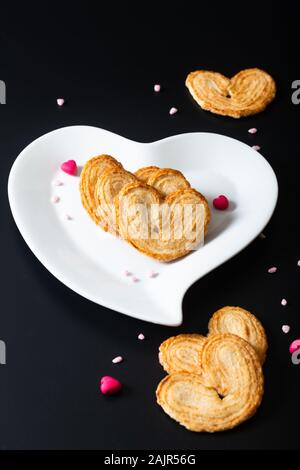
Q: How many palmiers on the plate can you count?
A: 3